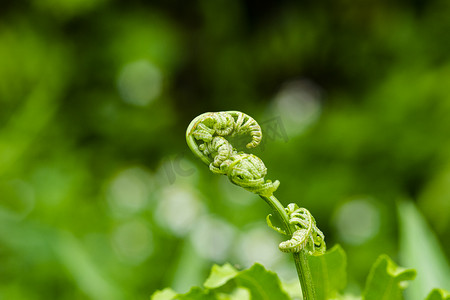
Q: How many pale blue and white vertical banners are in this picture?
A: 0